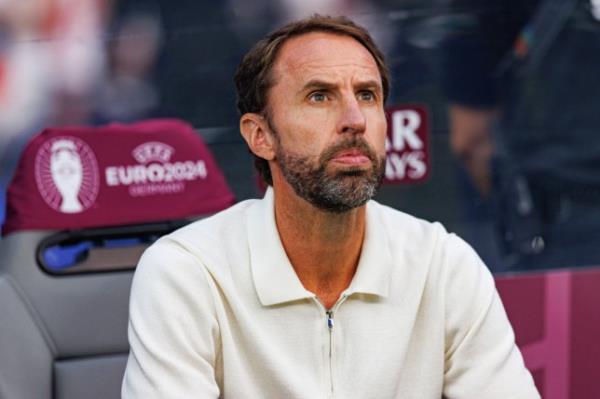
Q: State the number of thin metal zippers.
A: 1